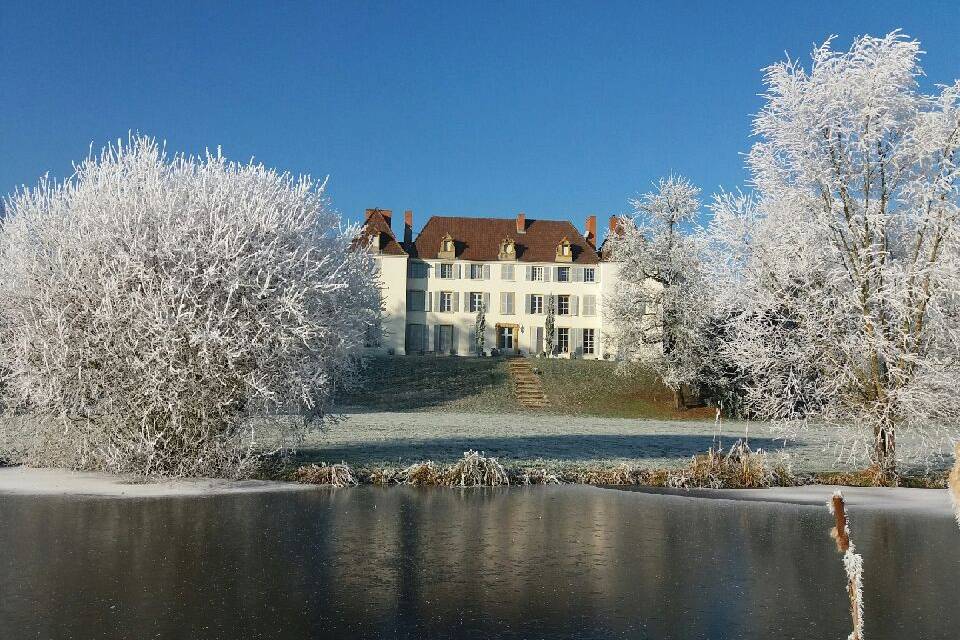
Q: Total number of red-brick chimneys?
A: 5